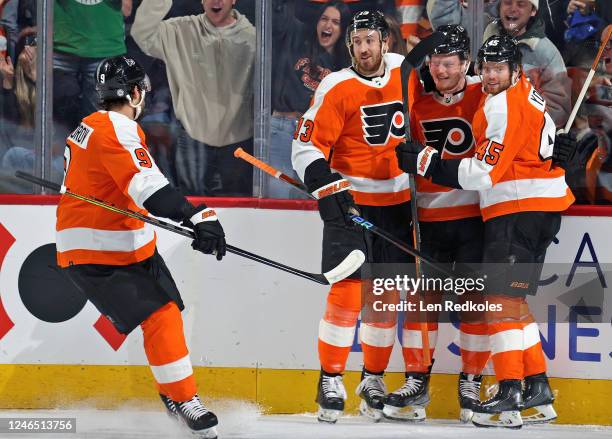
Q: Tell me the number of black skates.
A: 8